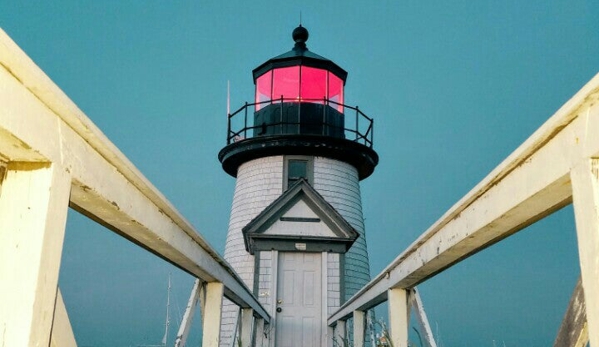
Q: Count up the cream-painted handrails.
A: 2